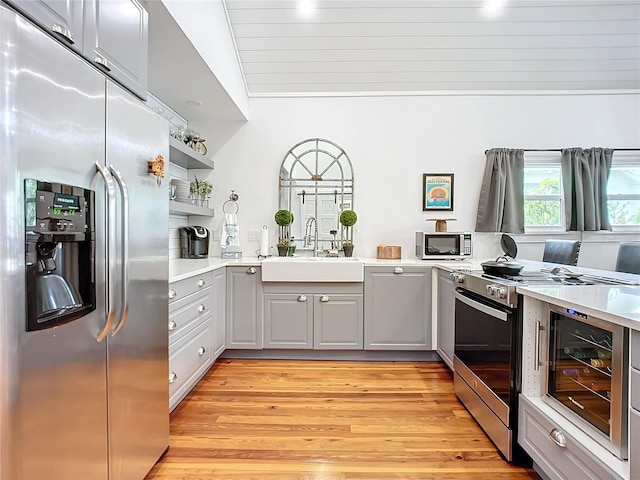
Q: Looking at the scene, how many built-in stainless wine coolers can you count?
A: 1